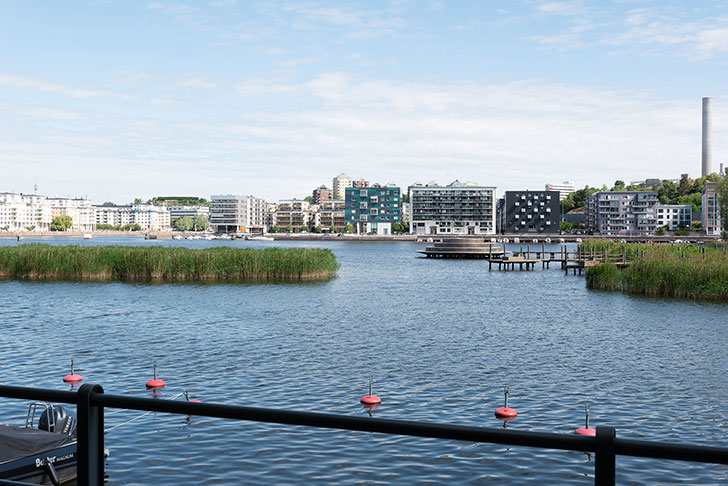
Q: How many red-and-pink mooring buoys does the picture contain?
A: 6